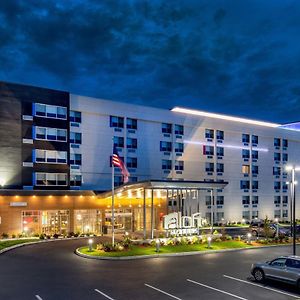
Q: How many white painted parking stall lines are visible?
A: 5